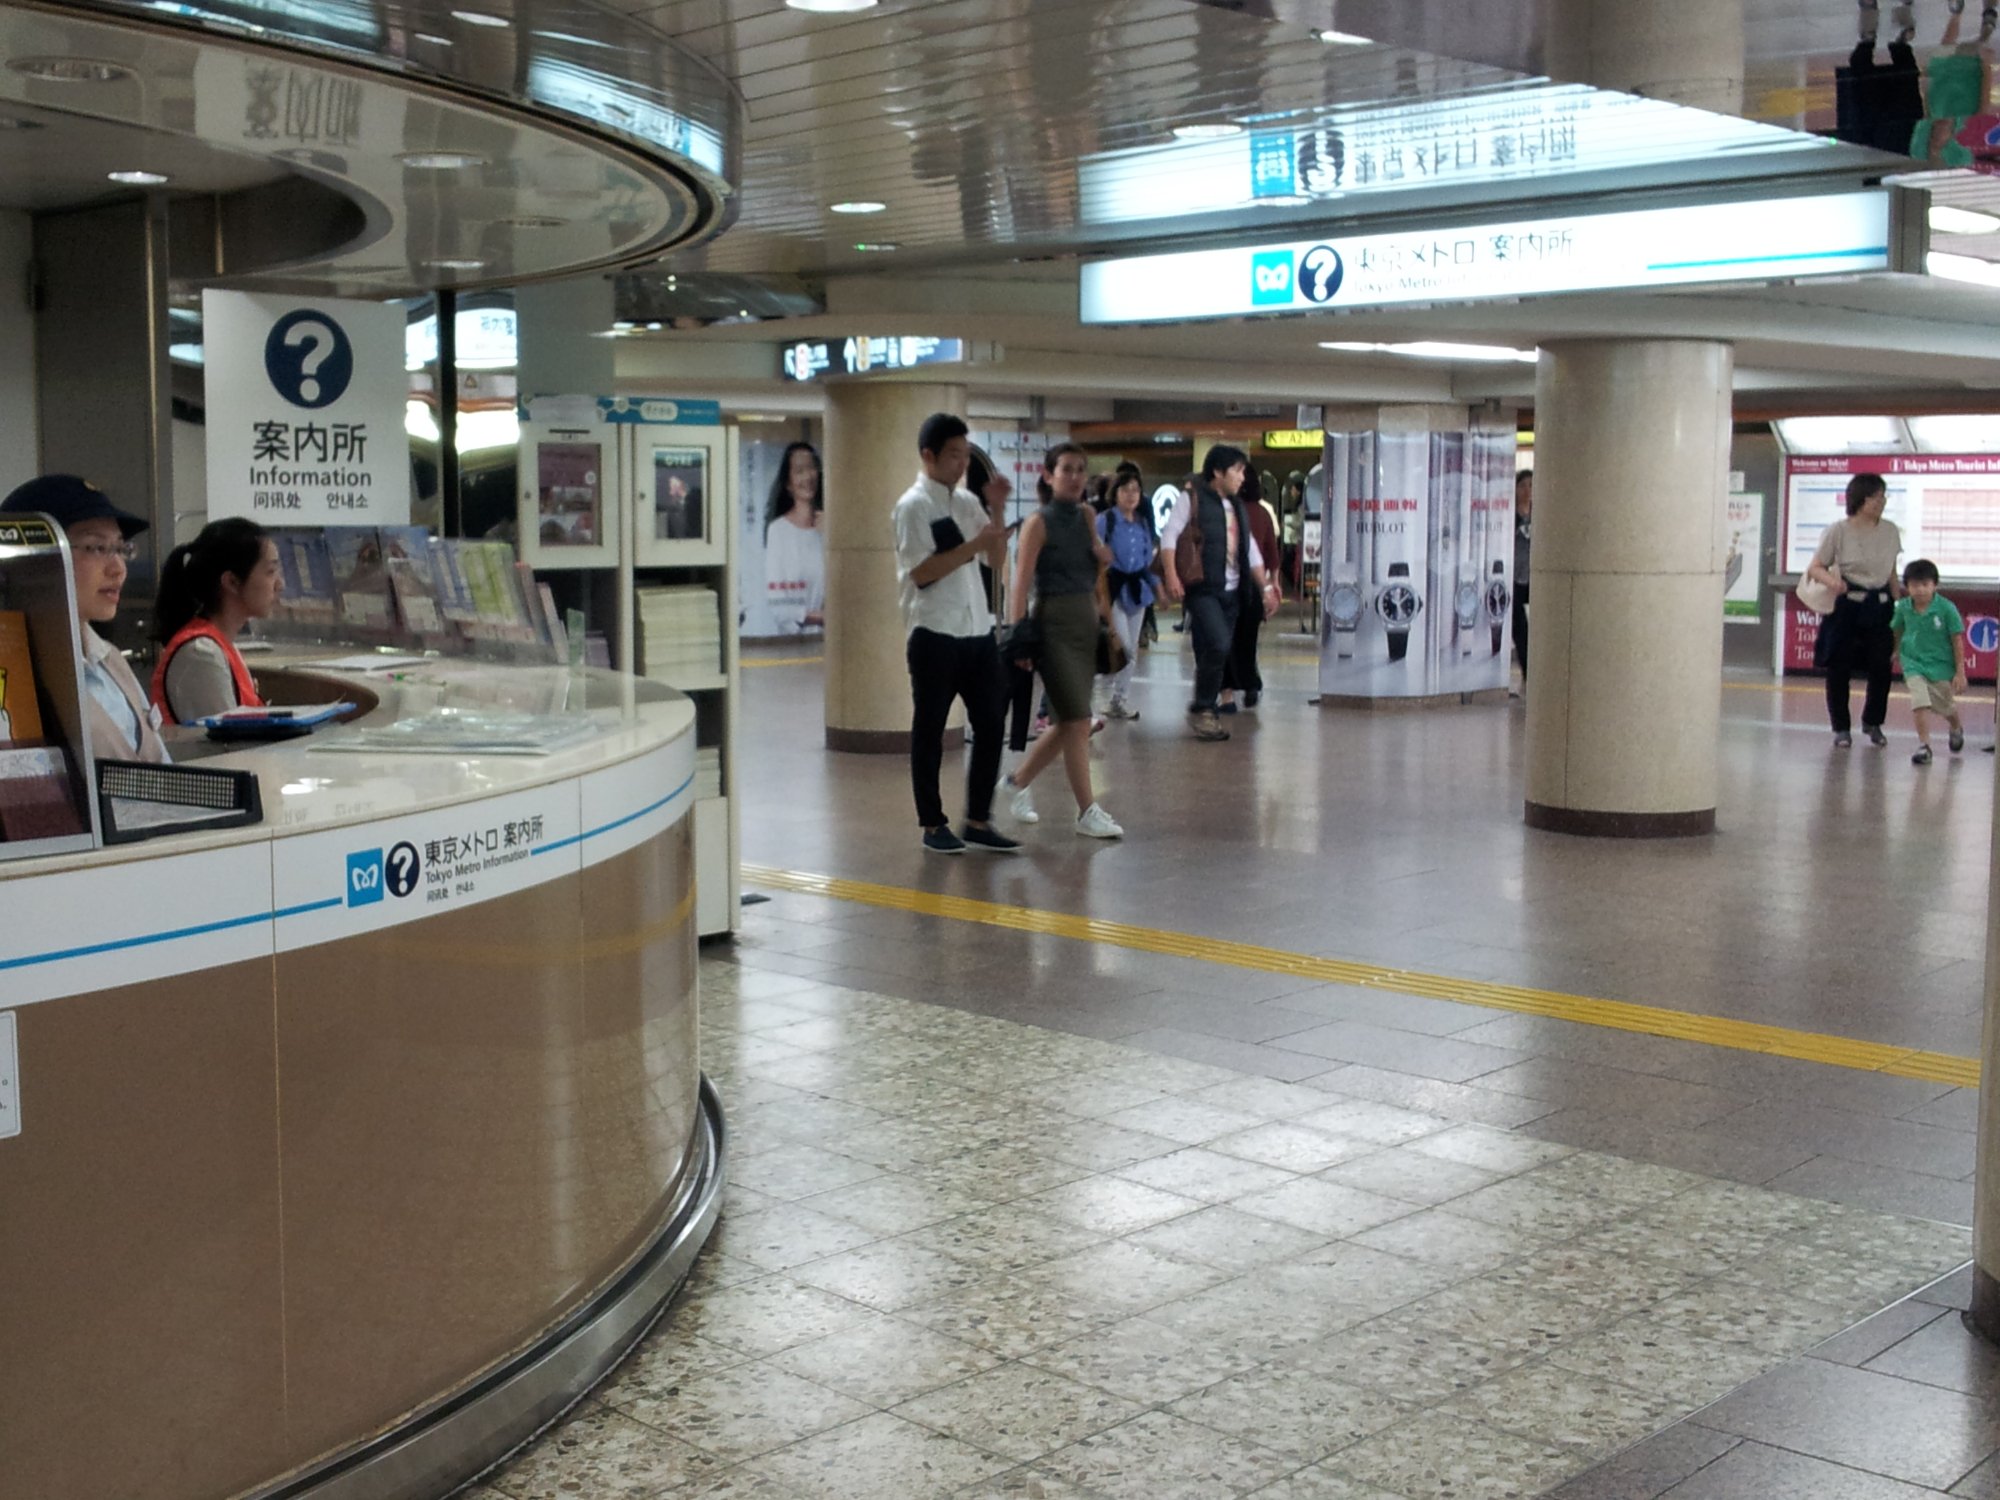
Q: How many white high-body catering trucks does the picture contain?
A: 0